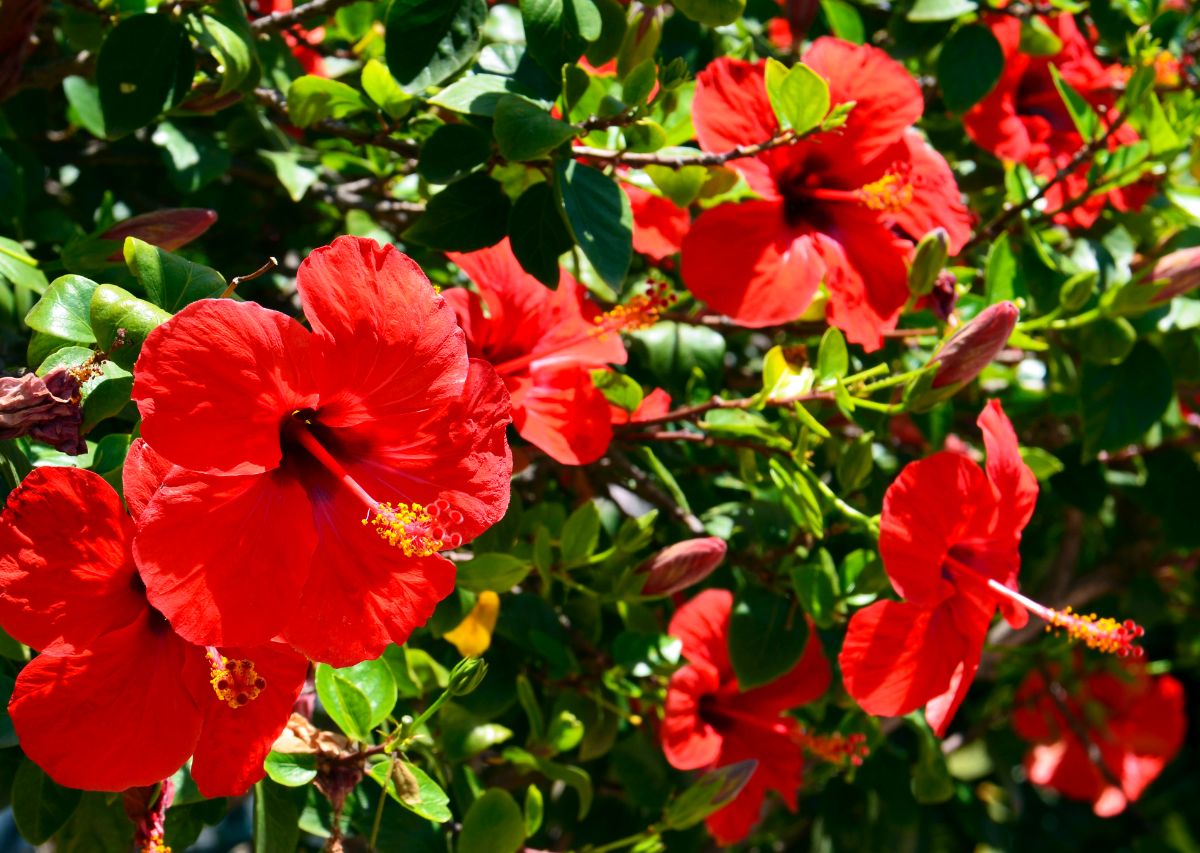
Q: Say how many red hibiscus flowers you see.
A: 8